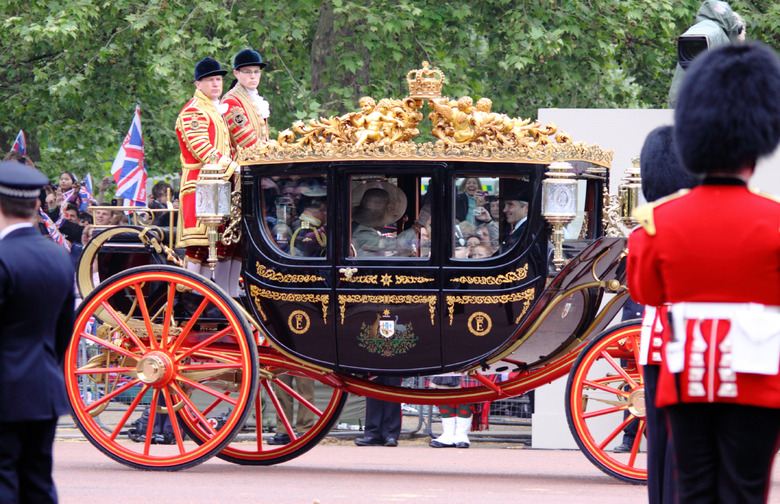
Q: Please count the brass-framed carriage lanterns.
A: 3